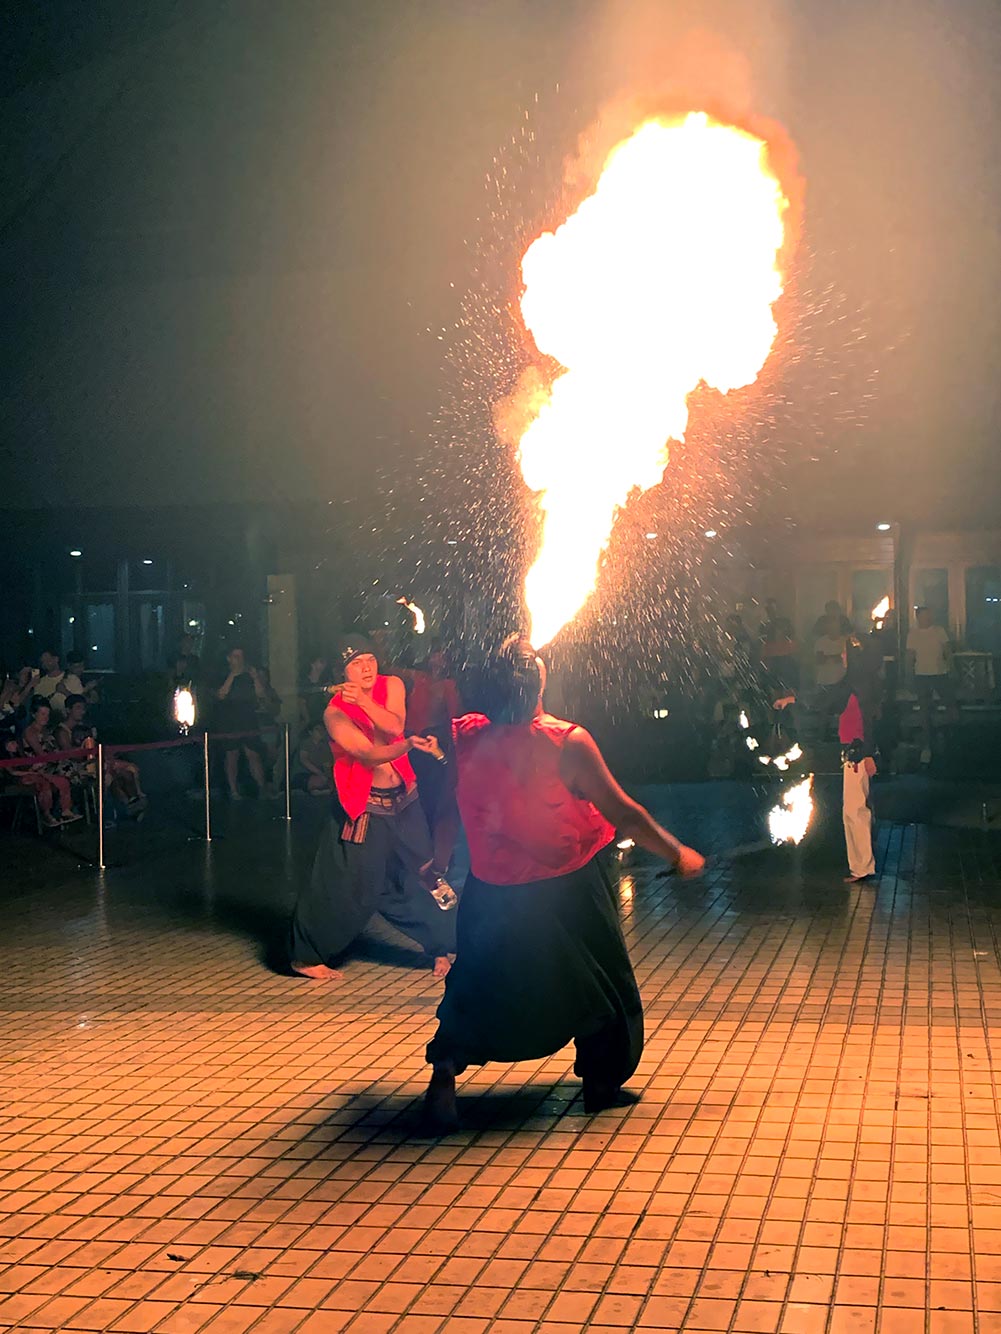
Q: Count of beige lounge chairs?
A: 0